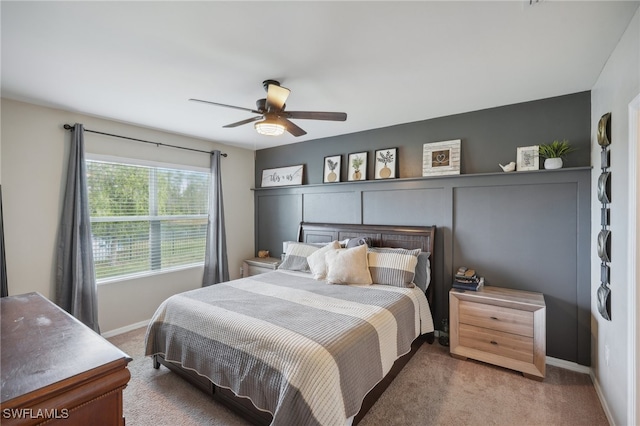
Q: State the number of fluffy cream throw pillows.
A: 2